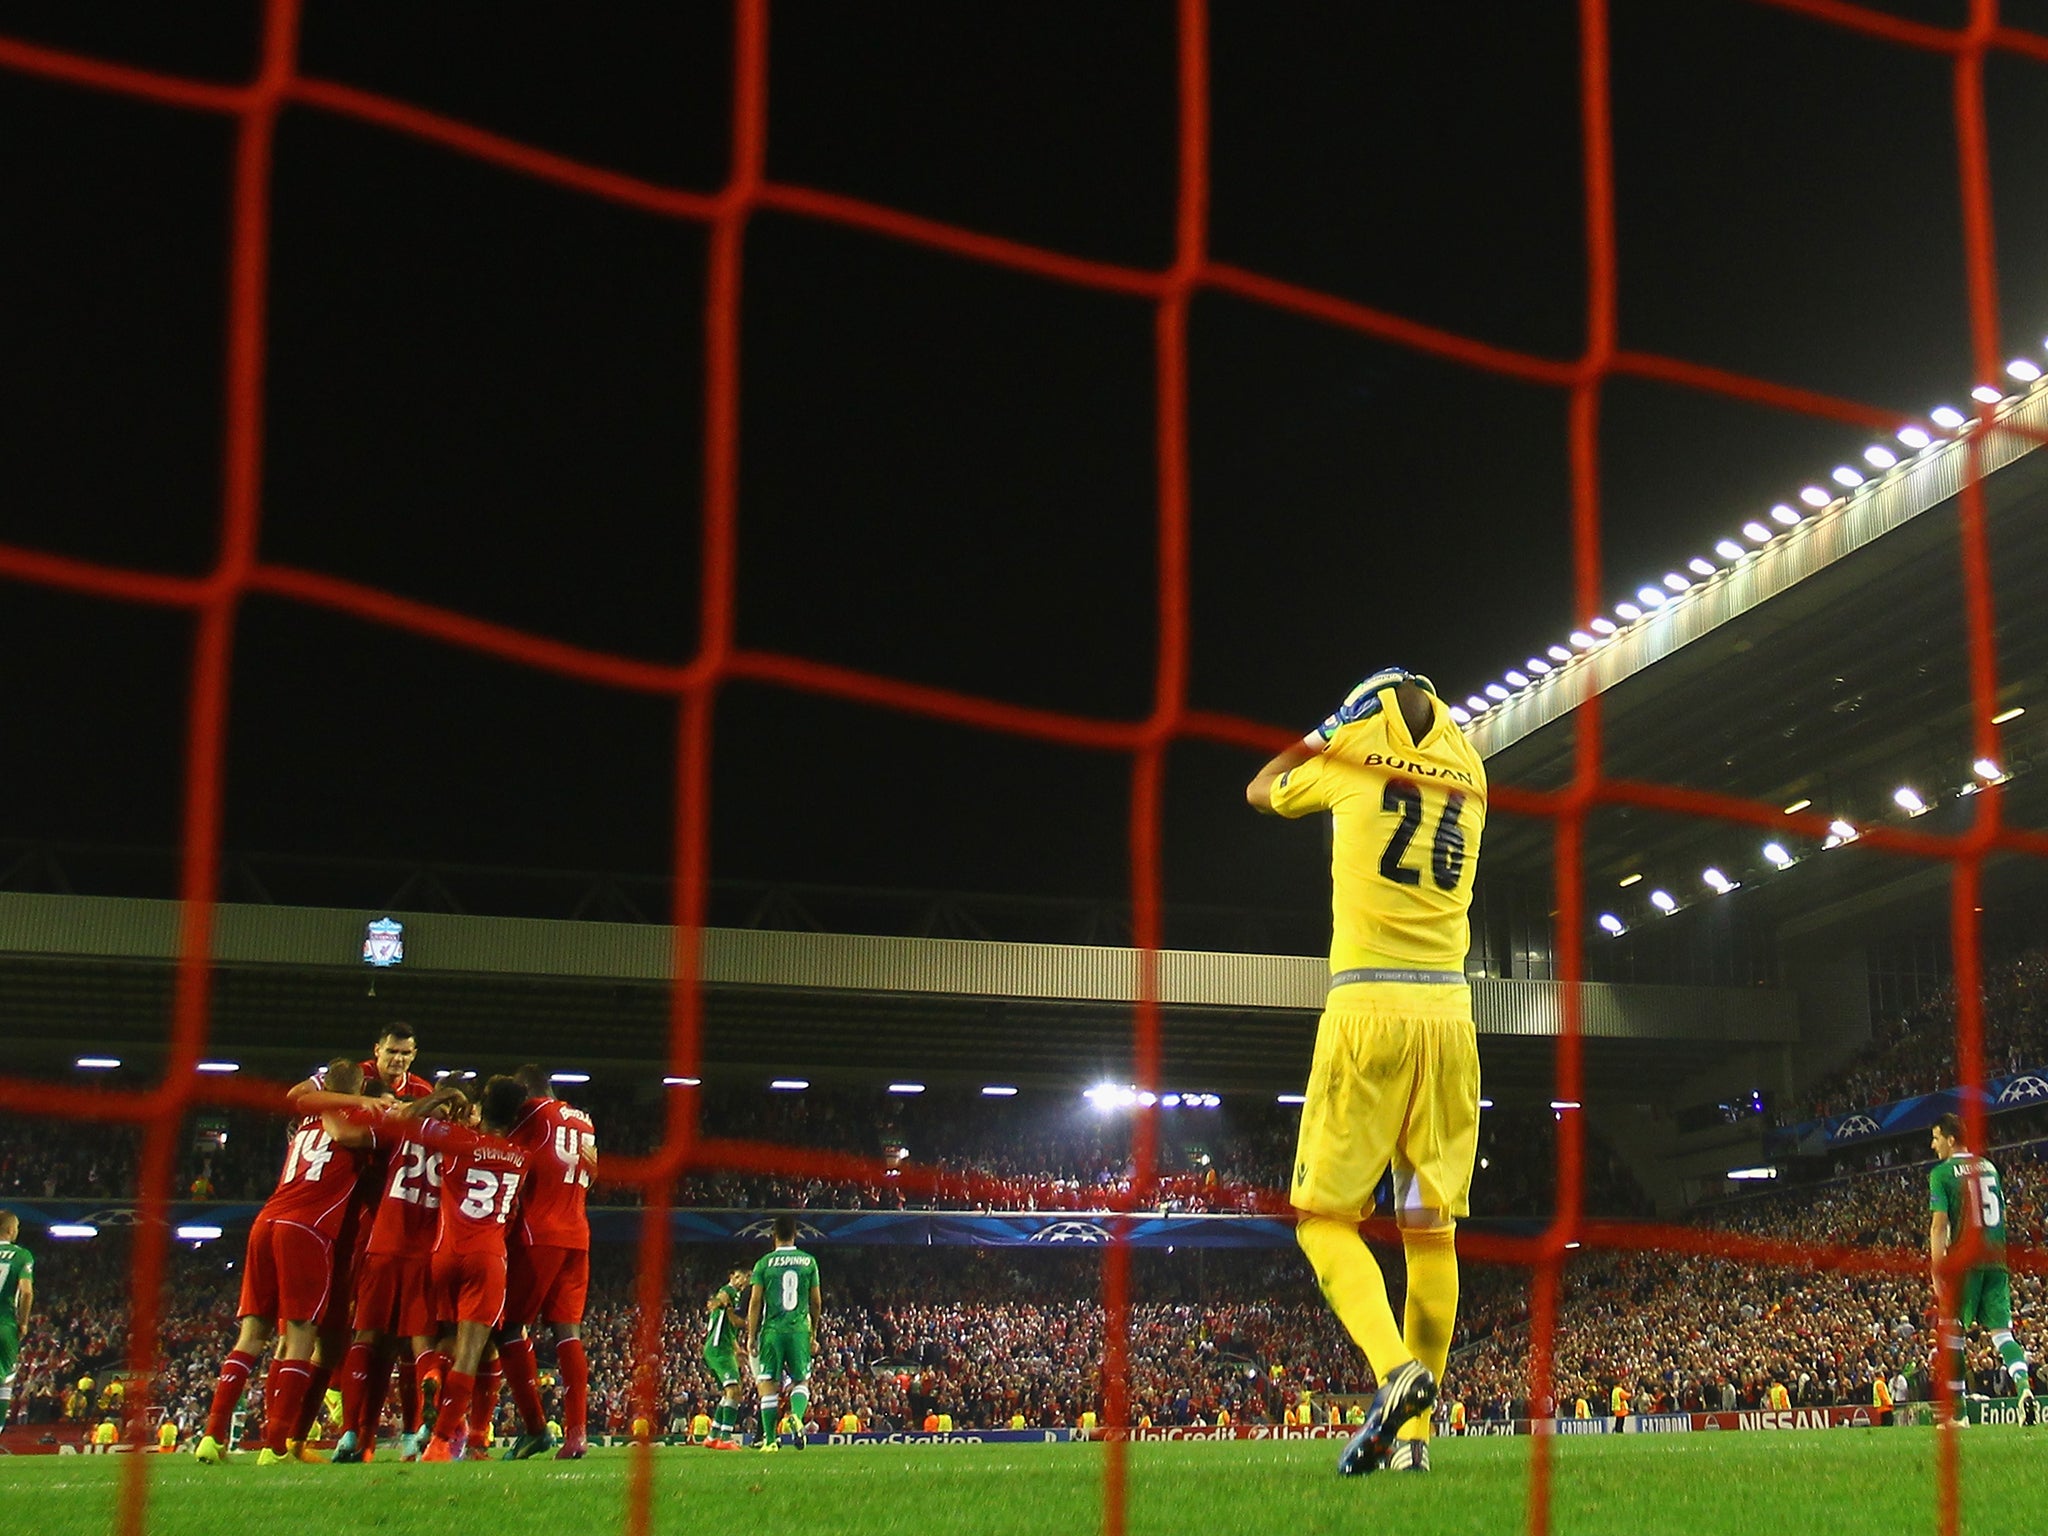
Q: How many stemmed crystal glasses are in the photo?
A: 0